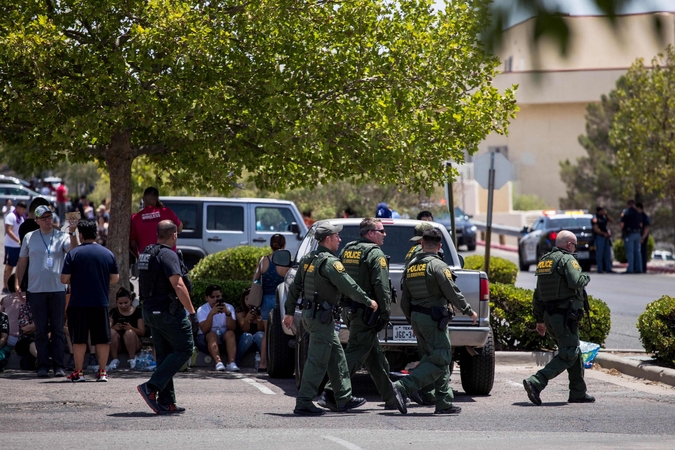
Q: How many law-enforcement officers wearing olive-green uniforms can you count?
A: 5